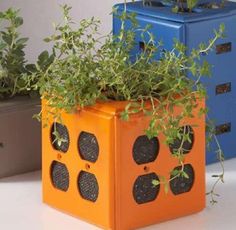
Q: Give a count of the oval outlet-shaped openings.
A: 8